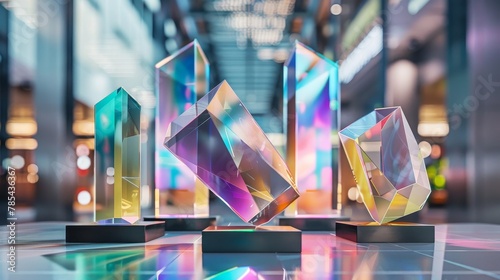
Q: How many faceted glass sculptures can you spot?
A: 5